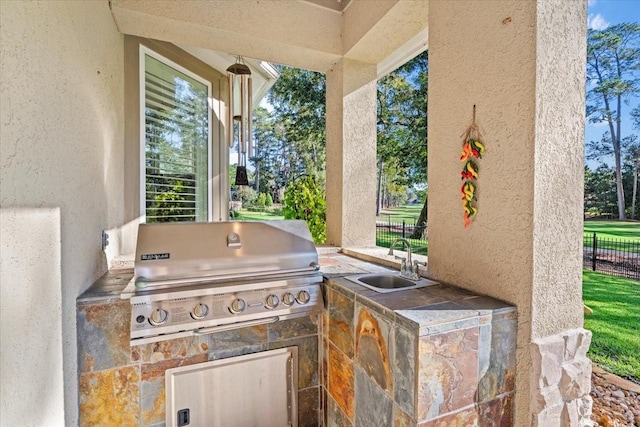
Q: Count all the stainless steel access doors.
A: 1